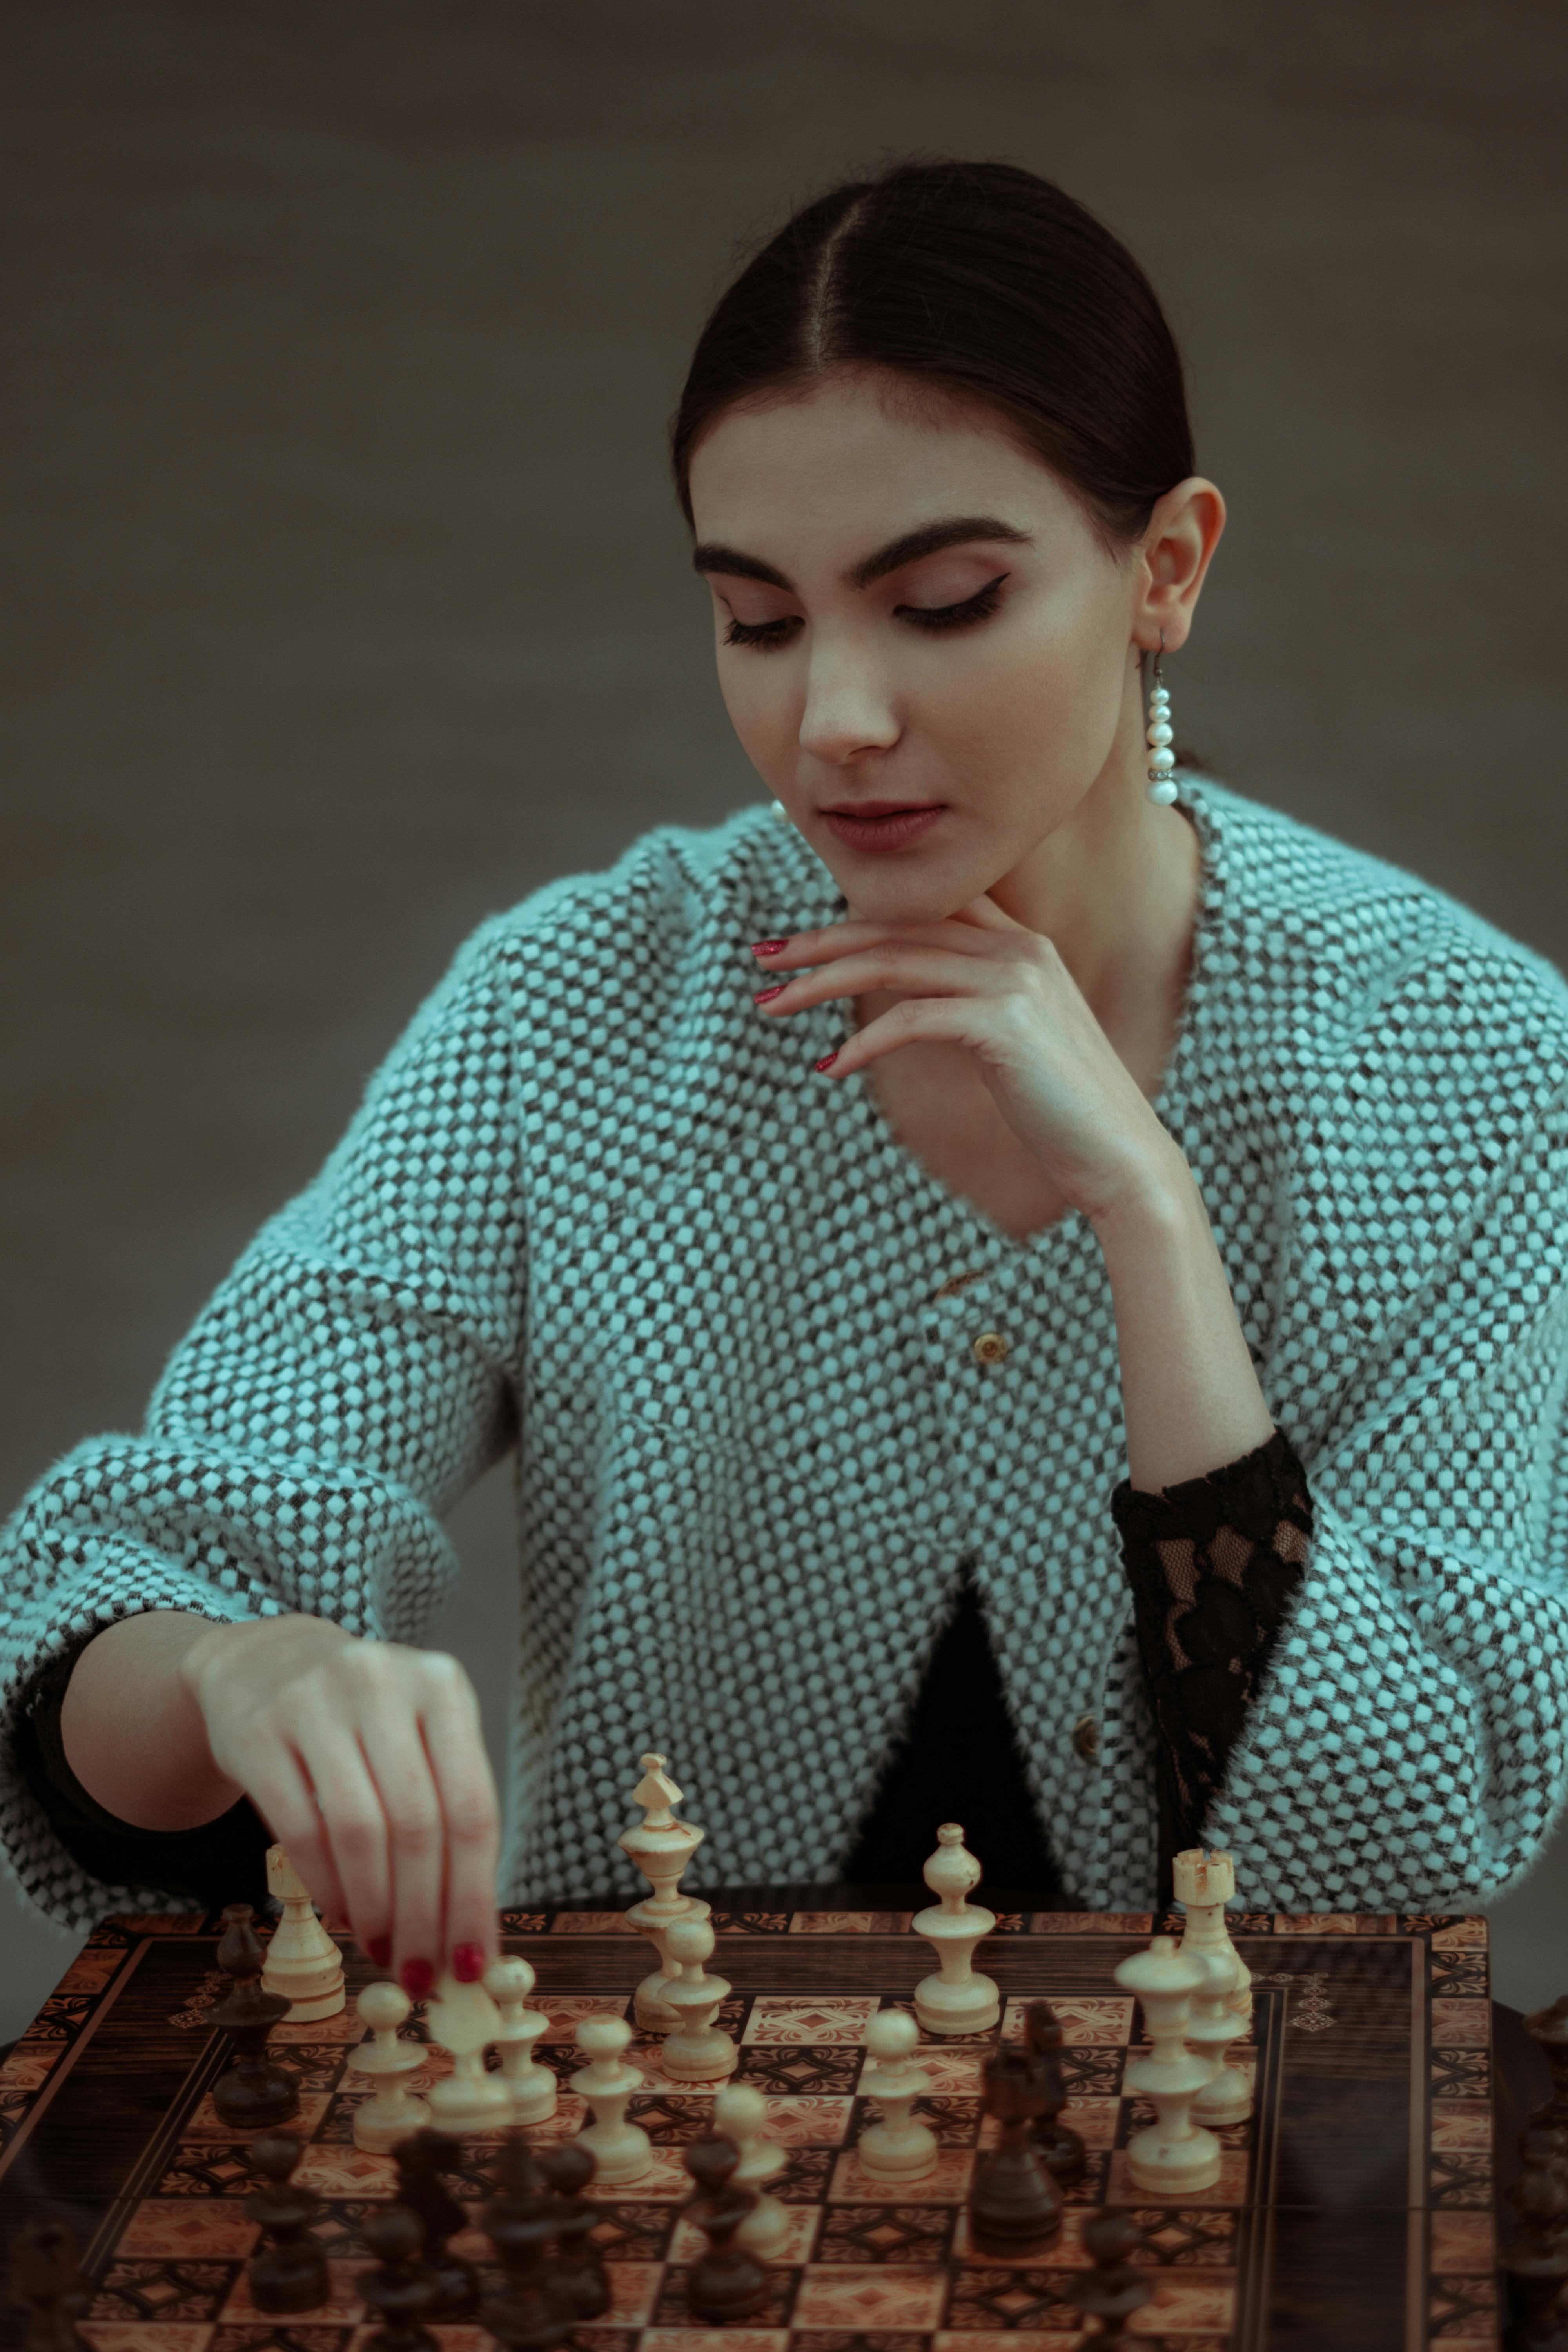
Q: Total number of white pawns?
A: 7